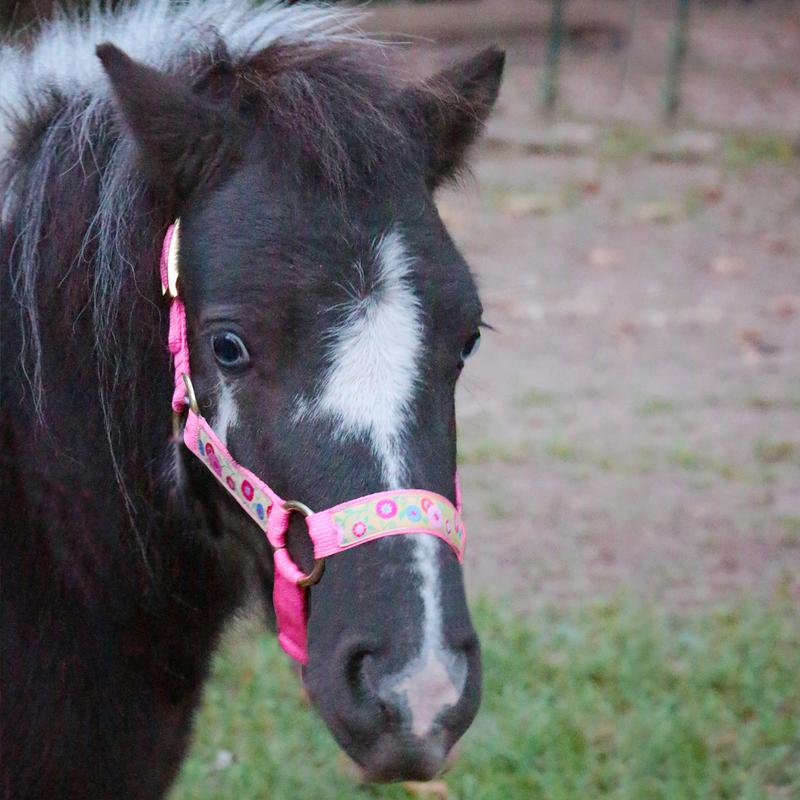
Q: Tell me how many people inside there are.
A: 0